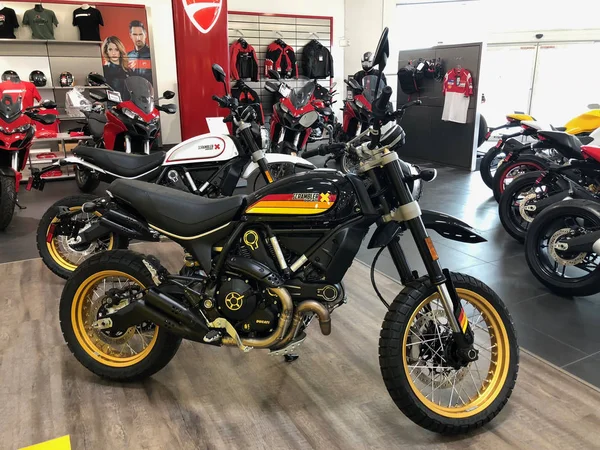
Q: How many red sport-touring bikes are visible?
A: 4